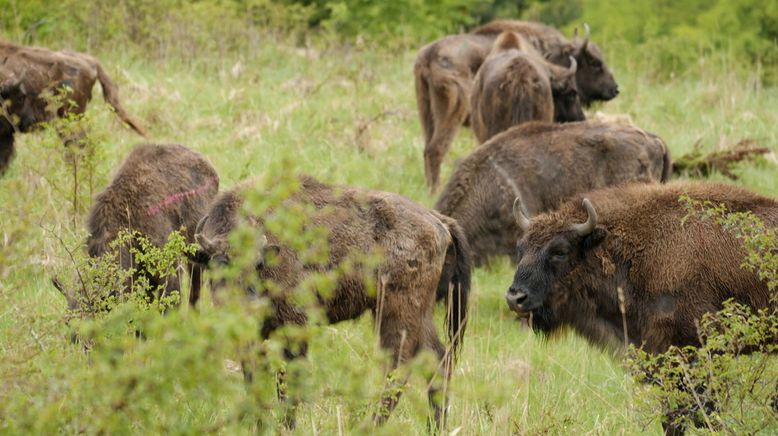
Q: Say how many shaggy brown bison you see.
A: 7